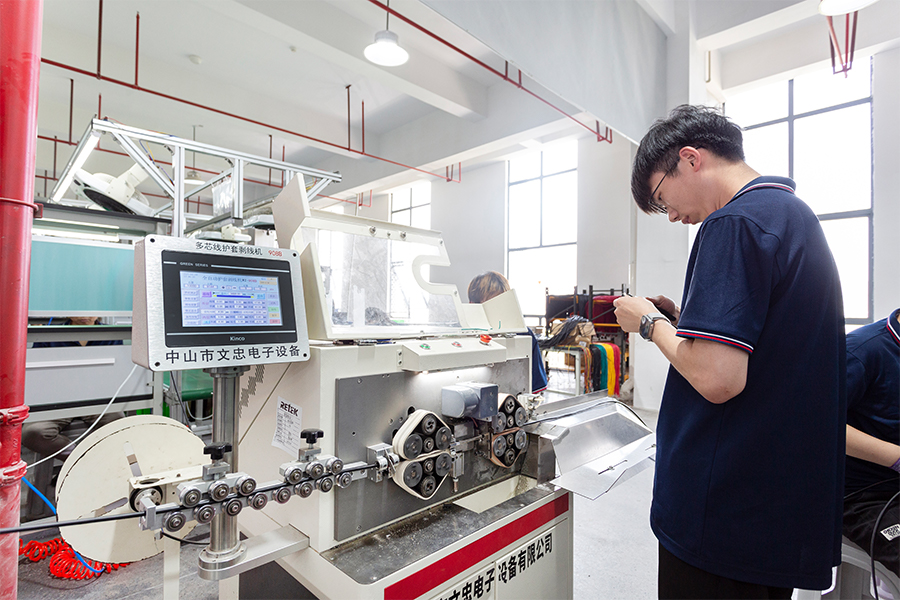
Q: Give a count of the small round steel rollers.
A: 14